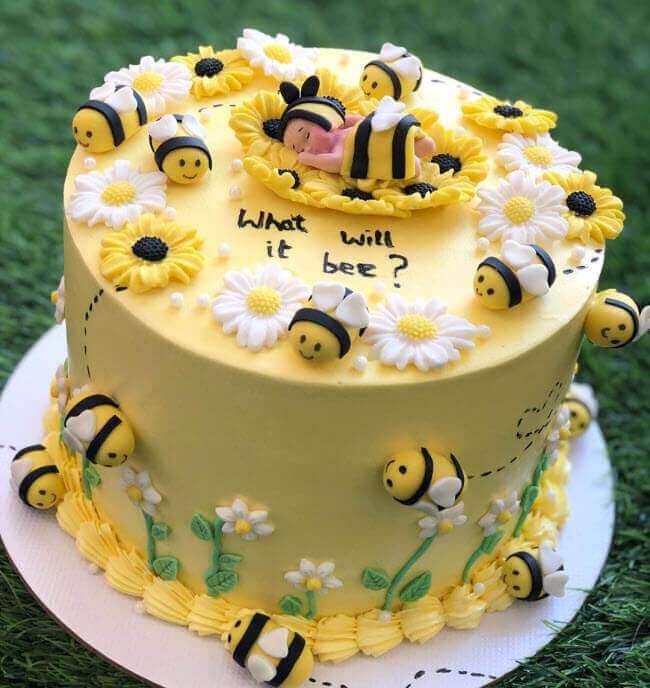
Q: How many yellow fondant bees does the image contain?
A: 12